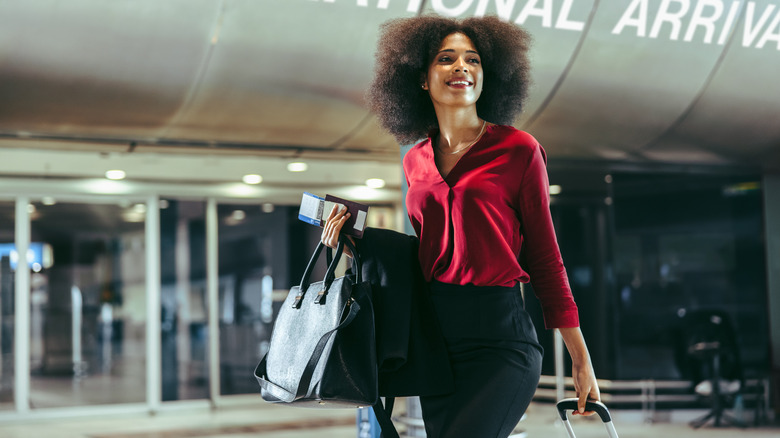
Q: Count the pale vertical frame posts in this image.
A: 3